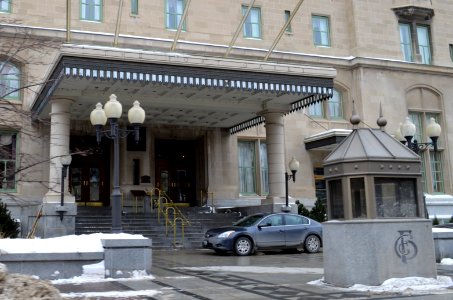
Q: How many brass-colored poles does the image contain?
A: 5